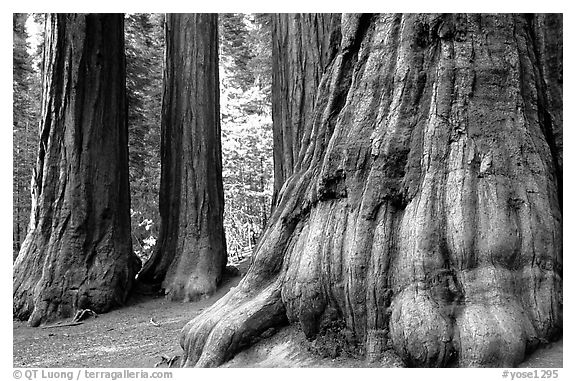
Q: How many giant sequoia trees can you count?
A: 4